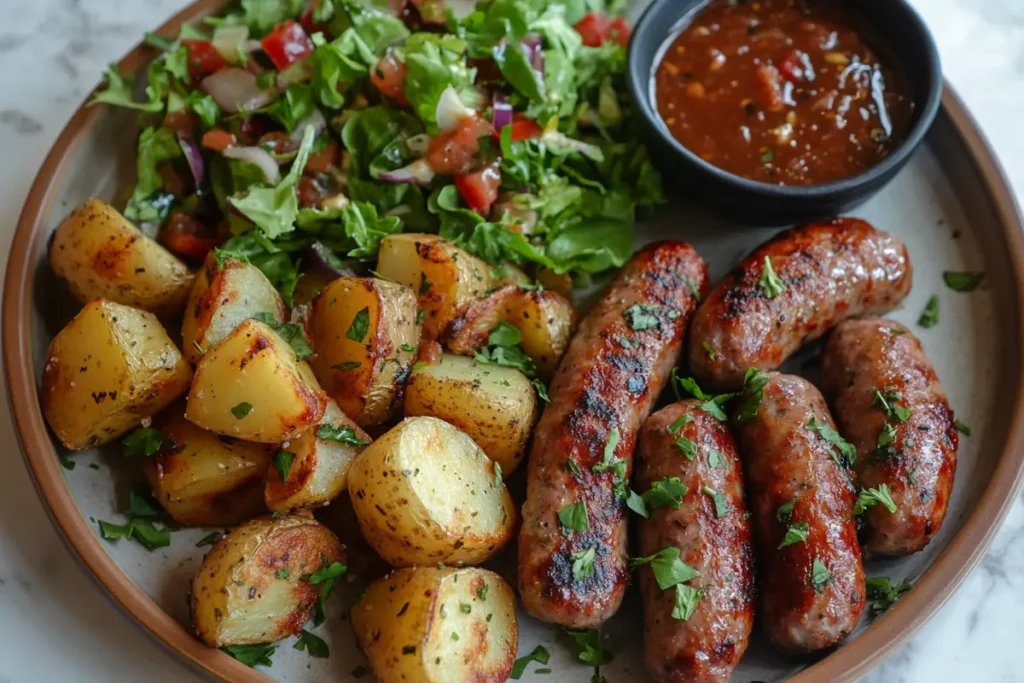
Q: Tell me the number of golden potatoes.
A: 13